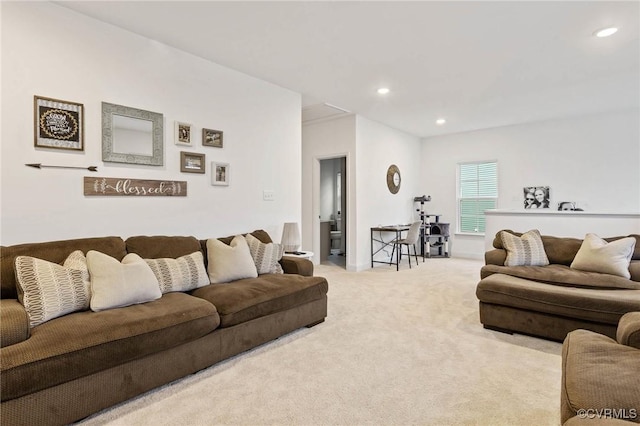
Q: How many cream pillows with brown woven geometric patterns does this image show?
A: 4